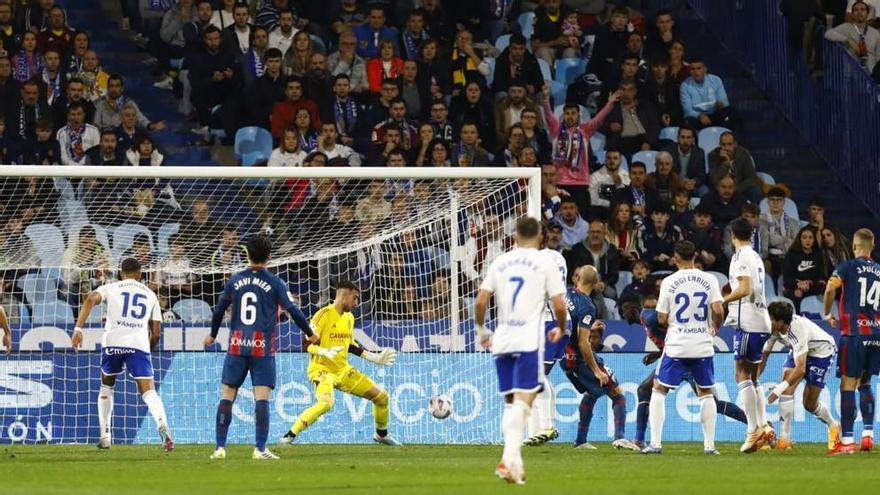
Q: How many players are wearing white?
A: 6